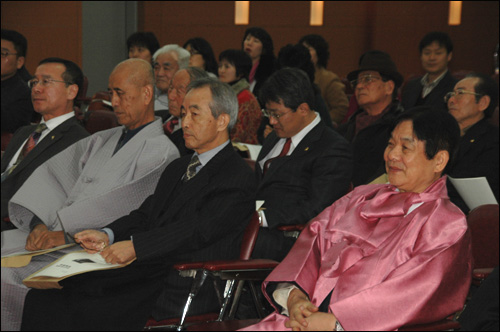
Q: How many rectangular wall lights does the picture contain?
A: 3